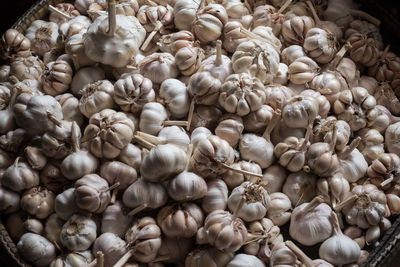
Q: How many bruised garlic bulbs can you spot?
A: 0